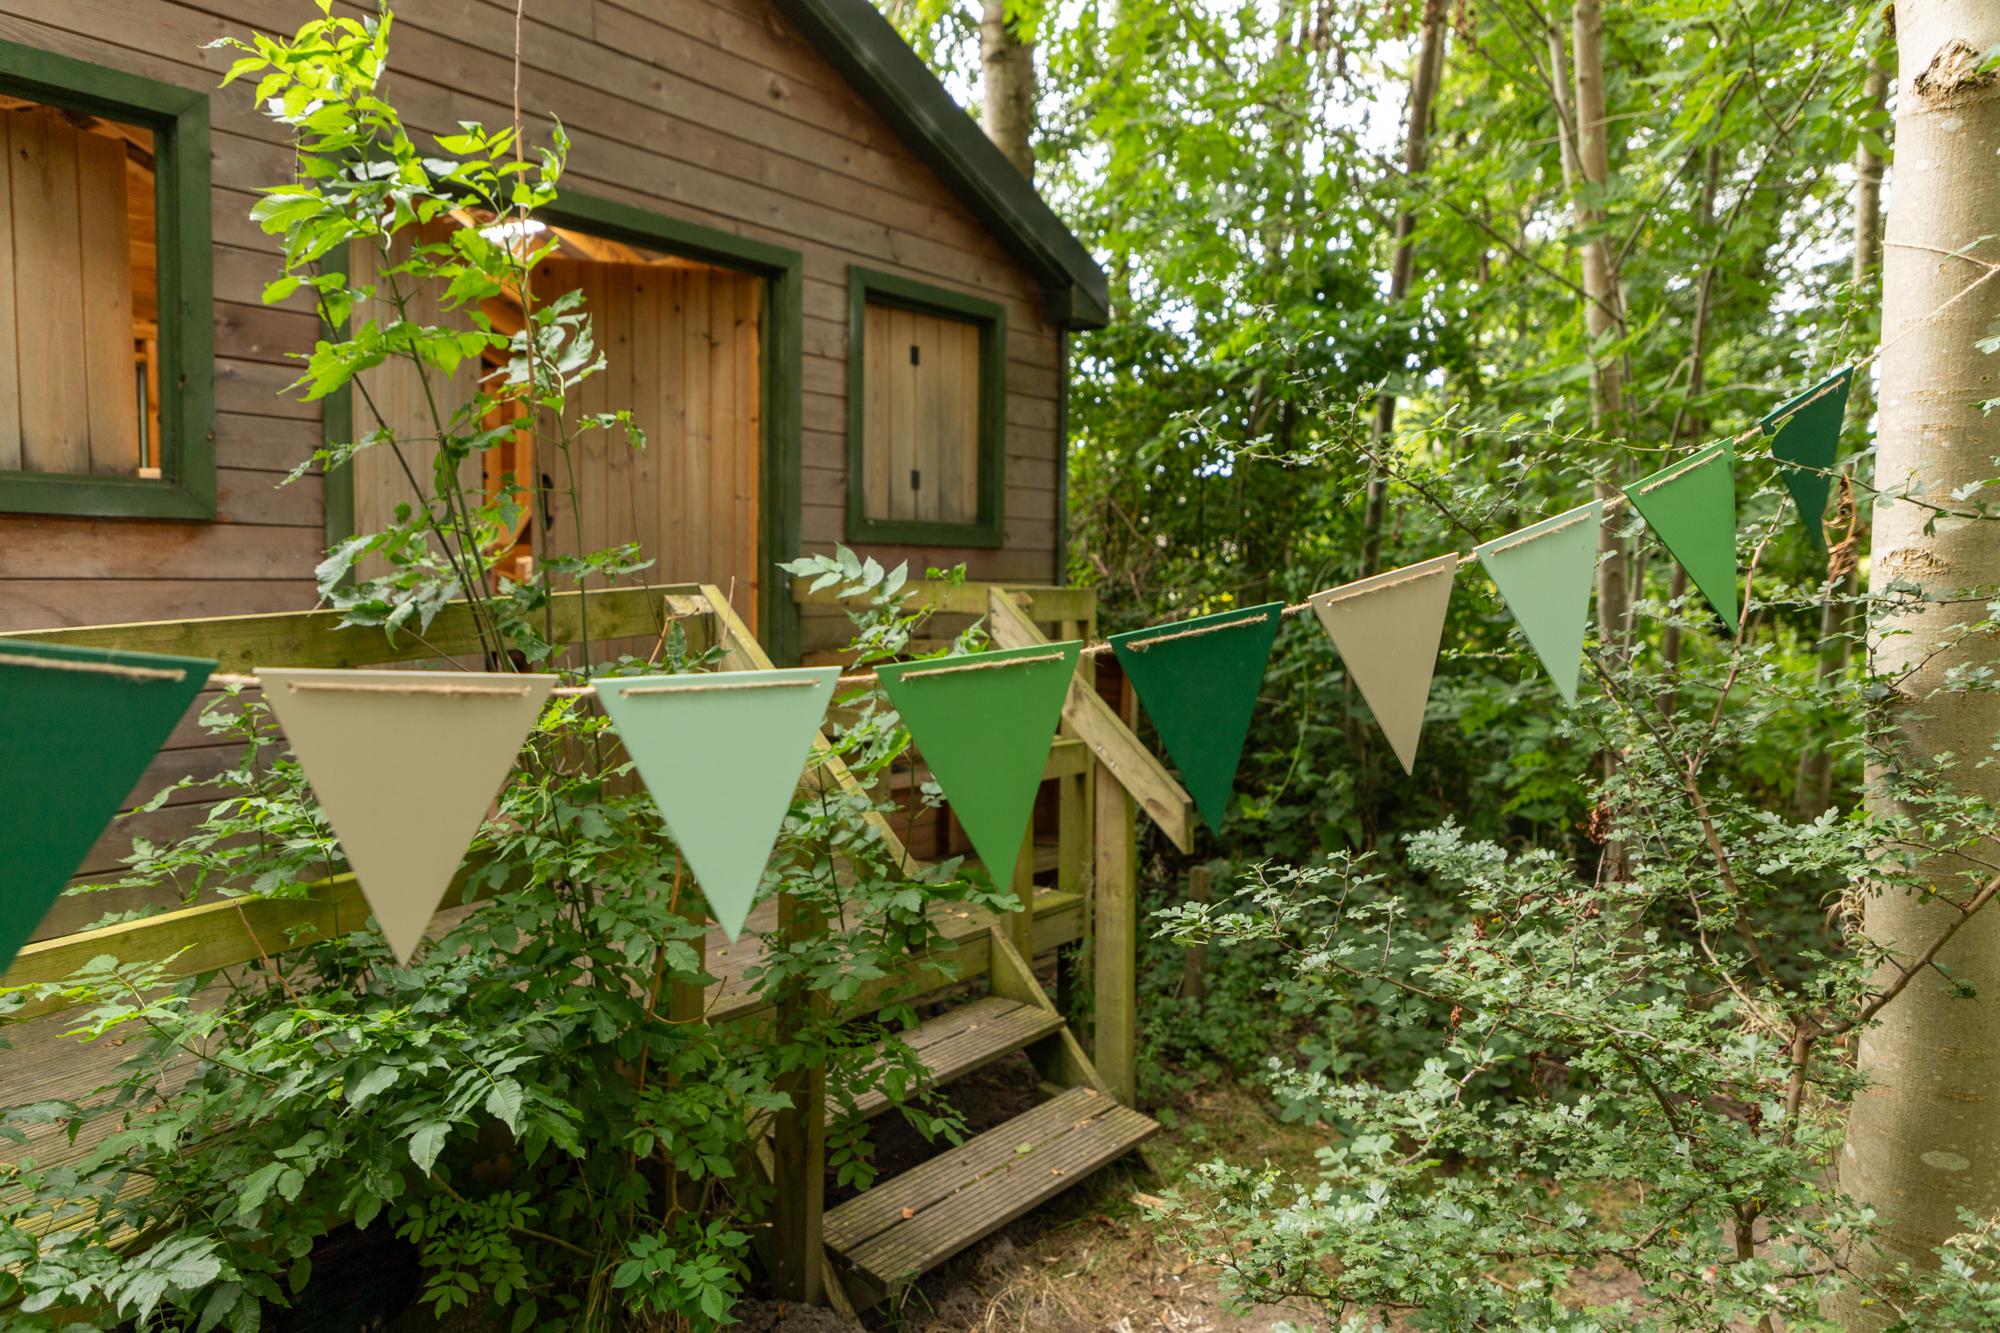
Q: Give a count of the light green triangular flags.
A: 2